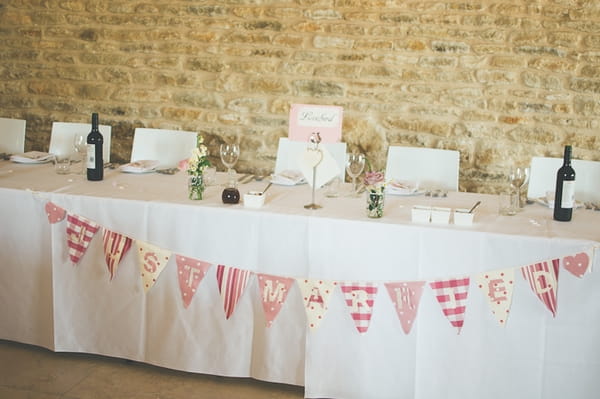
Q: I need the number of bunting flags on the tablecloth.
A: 12